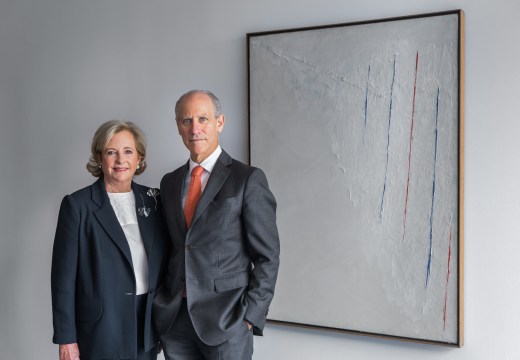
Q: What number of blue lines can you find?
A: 3